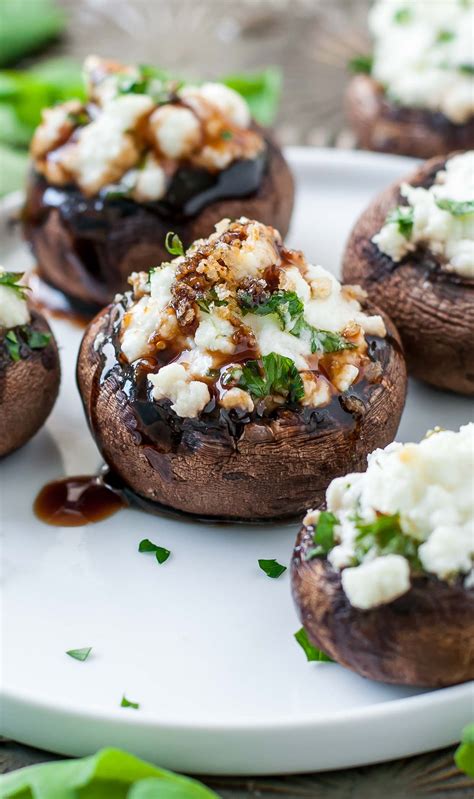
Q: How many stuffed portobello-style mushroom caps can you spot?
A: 6